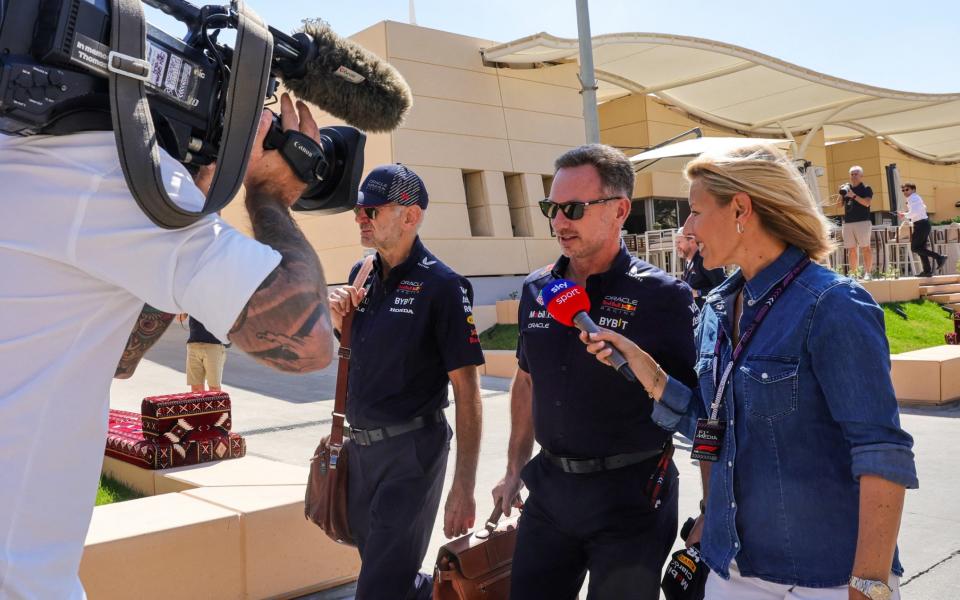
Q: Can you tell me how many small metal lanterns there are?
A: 0